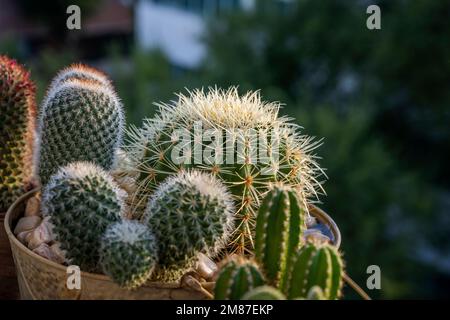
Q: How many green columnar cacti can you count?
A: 3